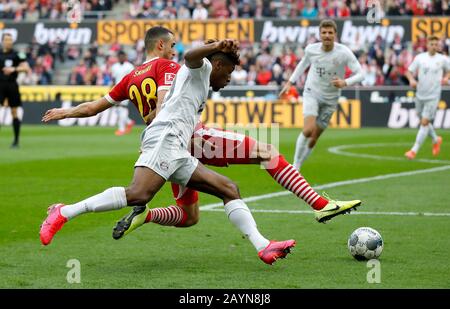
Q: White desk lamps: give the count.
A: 0